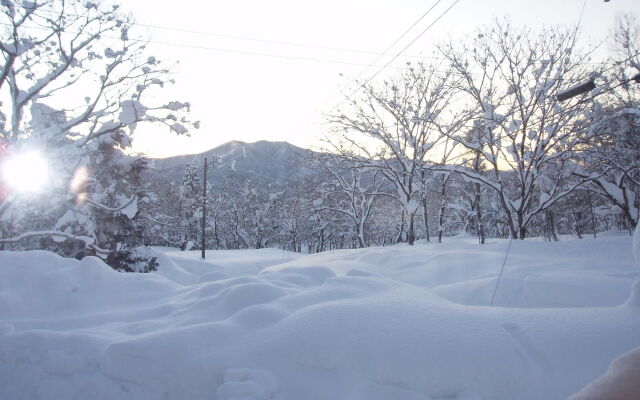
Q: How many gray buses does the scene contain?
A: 0